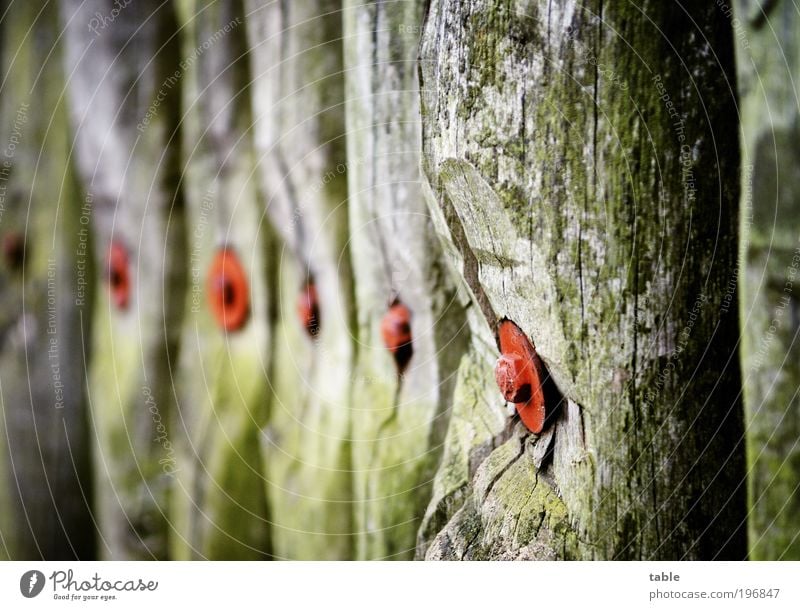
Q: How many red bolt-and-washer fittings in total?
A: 6